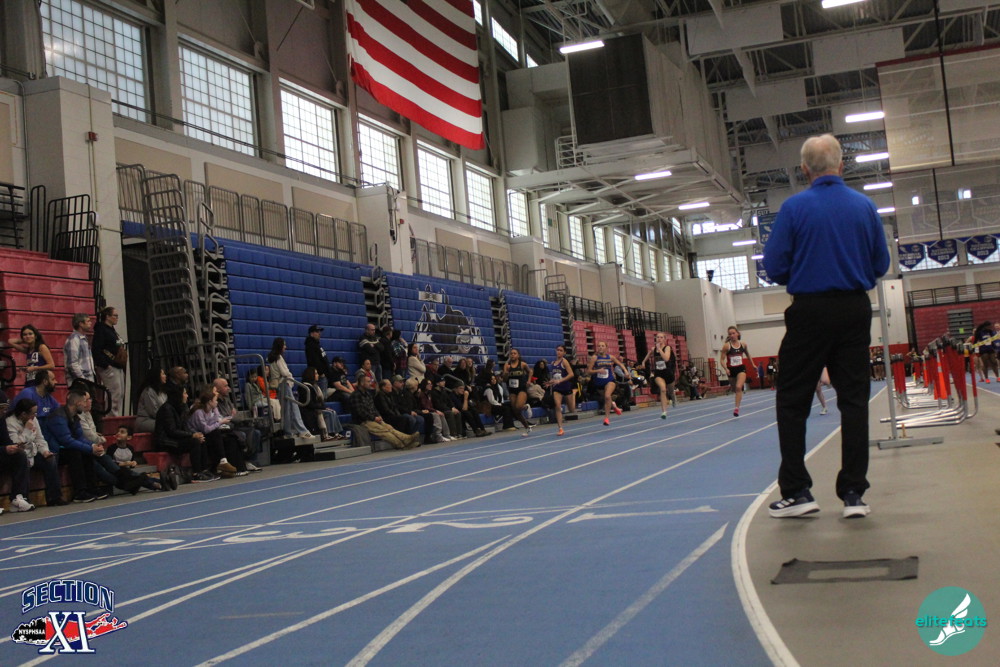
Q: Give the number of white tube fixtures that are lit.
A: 10